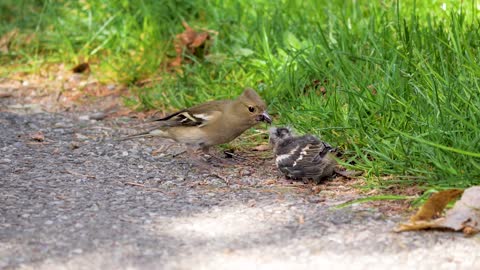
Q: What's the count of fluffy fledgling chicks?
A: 1